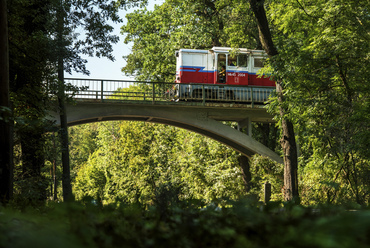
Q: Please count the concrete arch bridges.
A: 1